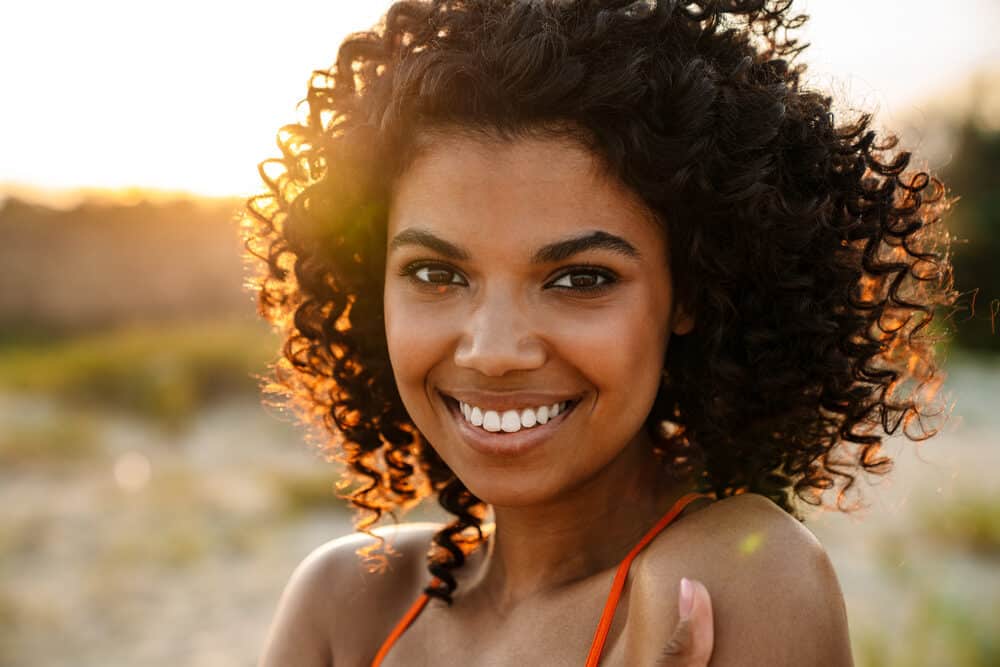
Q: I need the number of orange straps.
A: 2